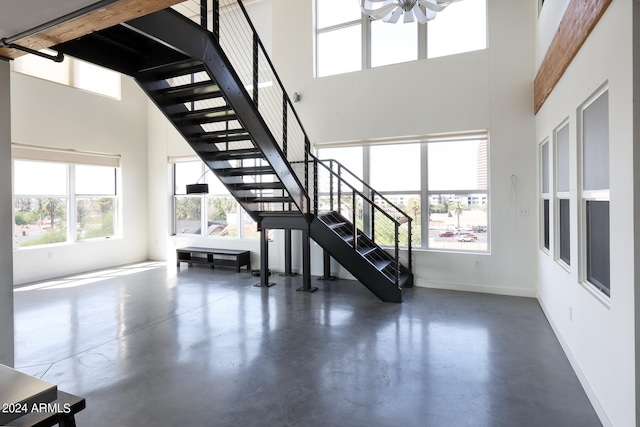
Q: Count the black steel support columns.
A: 4